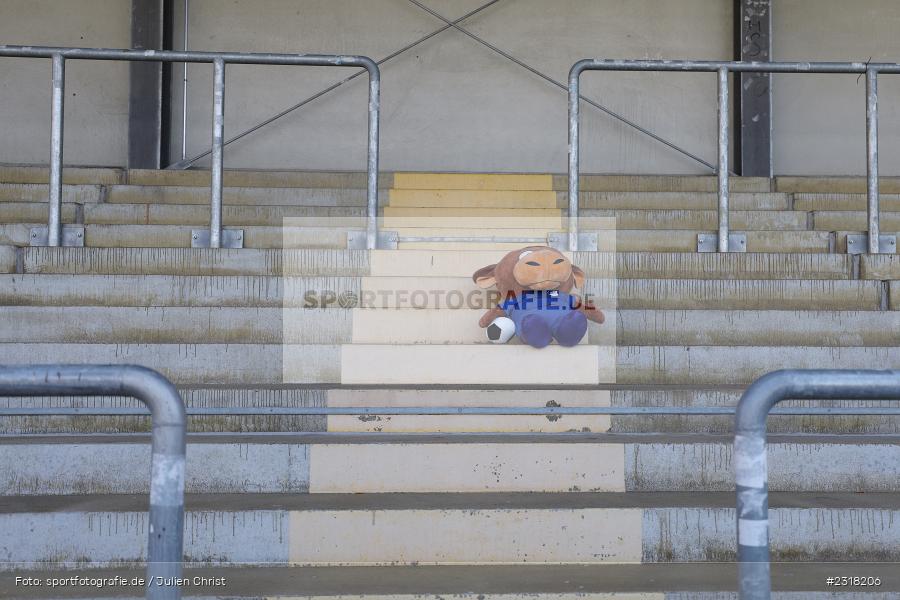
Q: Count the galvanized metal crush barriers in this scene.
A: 4